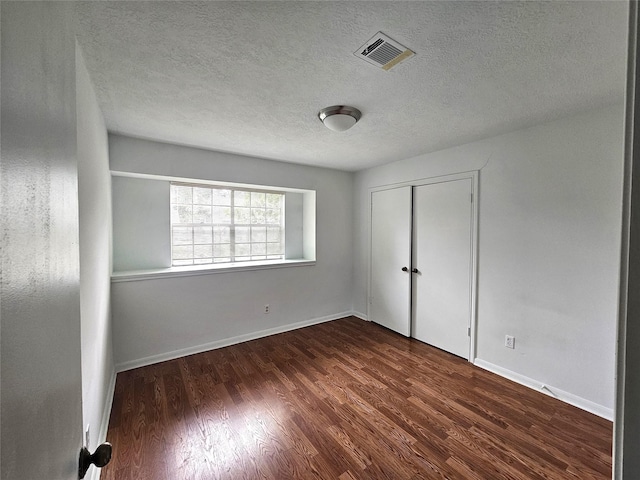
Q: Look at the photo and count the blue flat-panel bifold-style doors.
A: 0